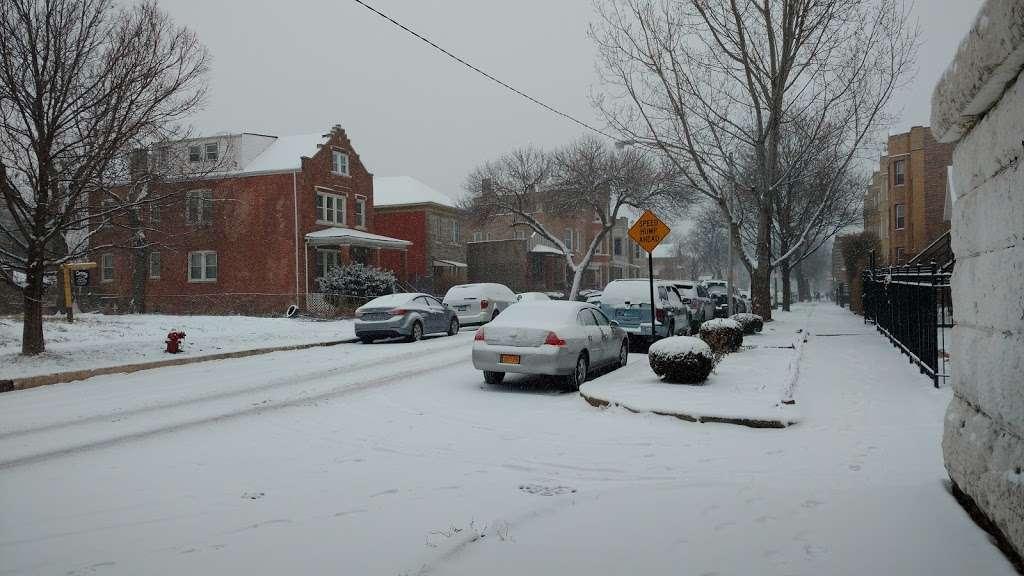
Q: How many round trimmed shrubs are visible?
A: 3